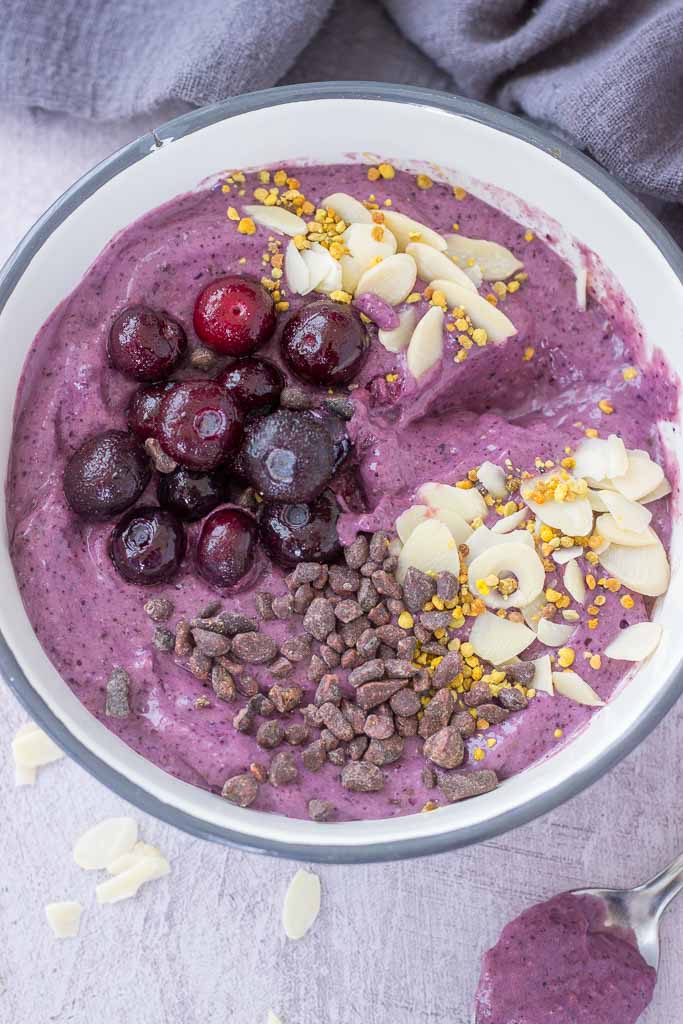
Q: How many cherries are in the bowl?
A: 12